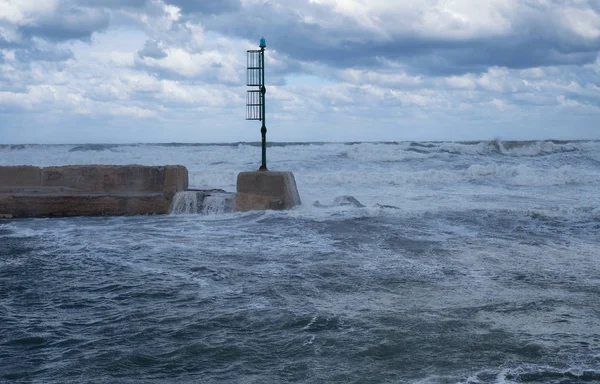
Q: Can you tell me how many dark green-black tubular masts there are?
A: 1